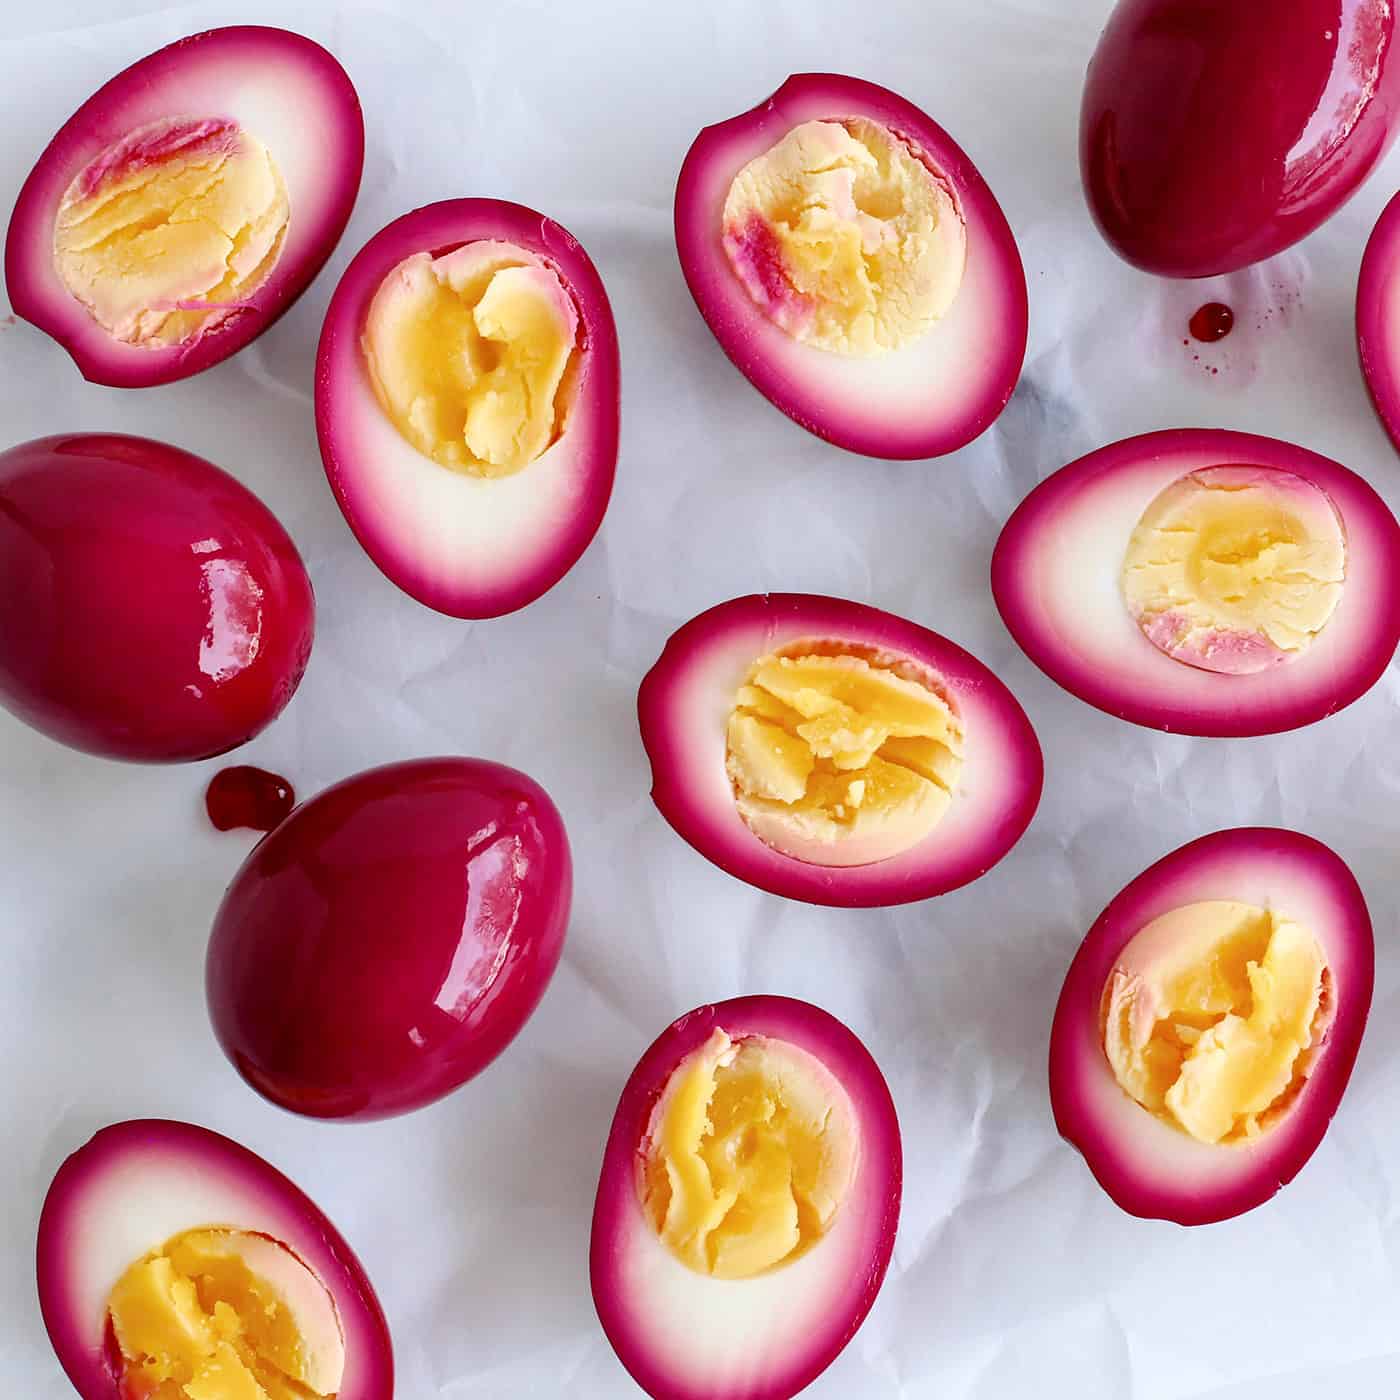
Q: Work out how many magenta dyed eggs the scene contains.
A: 12